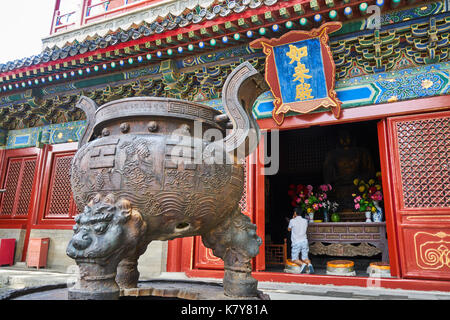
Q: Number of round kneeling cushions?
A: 3